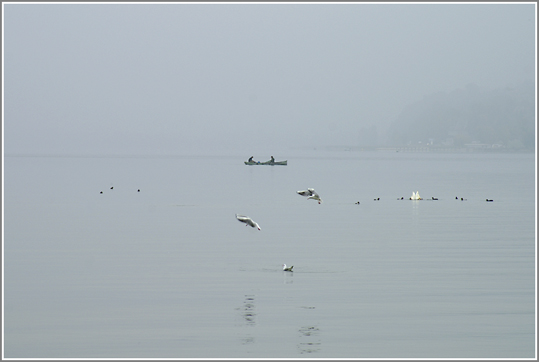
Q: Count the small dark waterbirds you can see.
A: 10